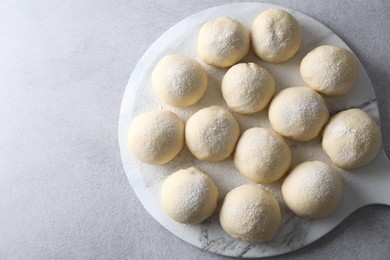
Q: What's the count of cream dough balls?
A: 13